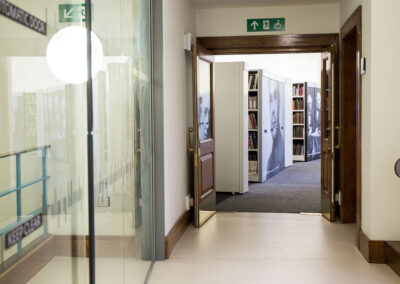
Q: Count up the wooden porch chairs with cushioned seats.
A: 0